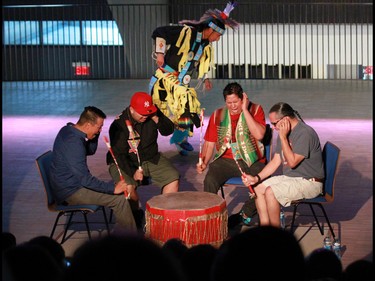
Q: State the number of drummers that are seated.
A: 4